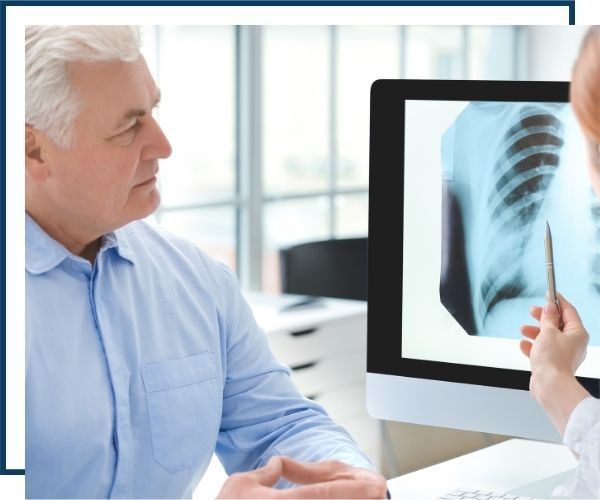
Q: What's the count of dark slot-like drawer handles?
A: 3